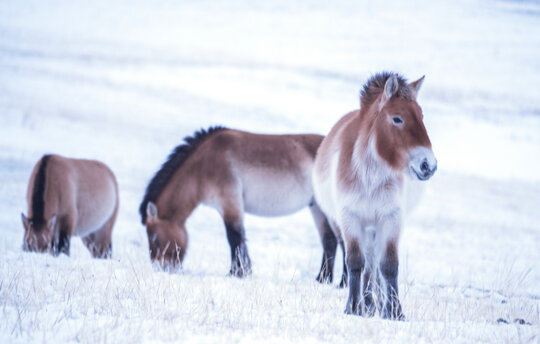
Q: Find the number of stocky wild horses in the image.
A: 3